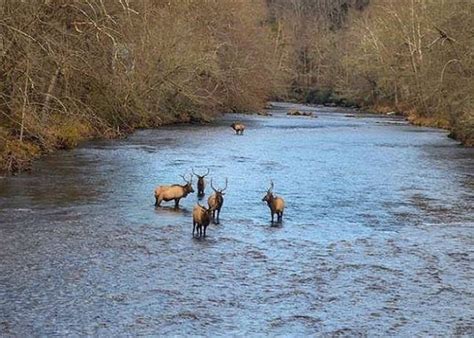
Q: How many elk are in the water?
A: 6